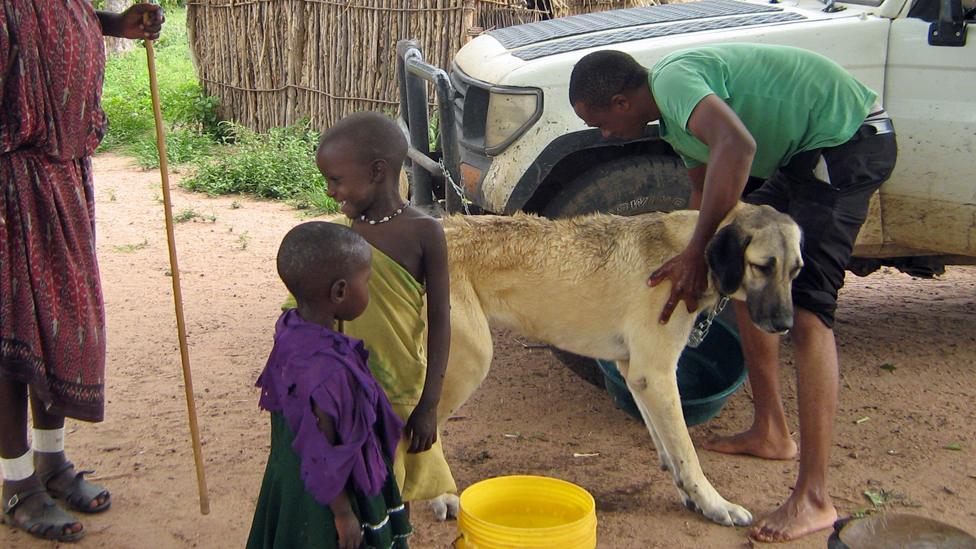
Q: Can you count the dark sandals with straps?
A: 2